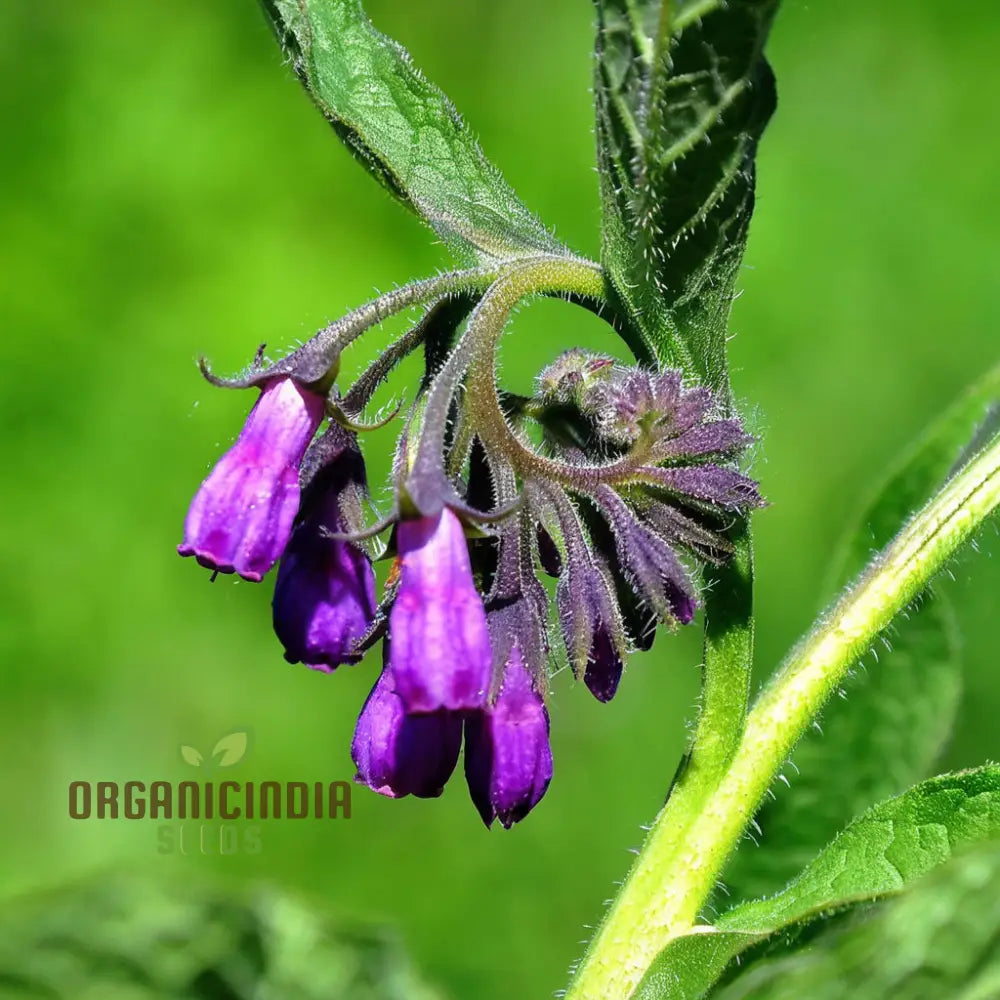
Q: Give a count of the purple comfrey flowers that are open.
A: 5